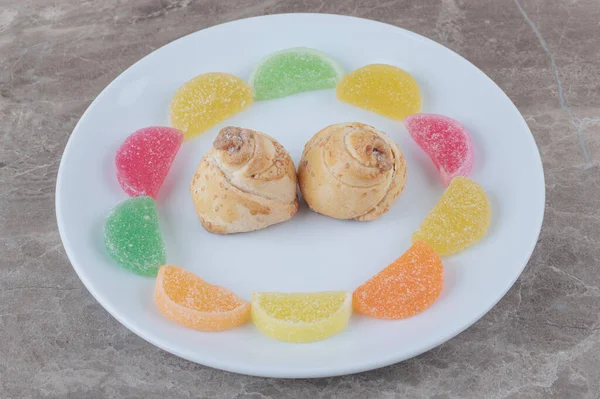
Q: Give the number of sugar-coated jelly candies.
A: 10